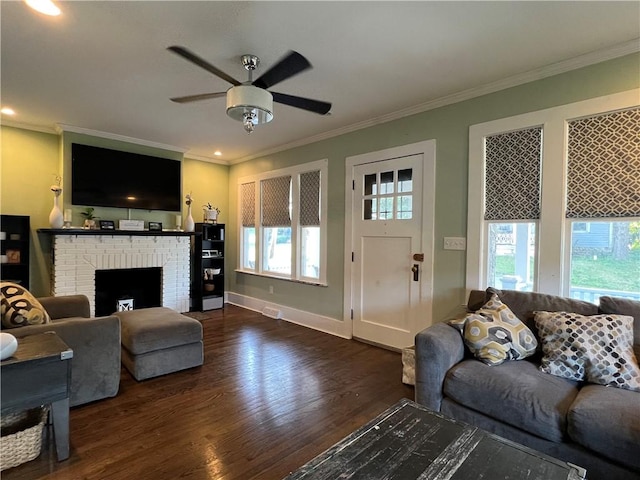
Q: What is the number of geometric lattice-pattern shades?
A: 5